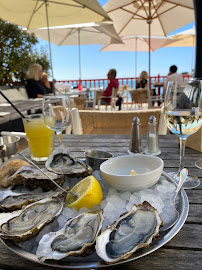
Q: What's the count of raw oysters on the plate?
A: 6